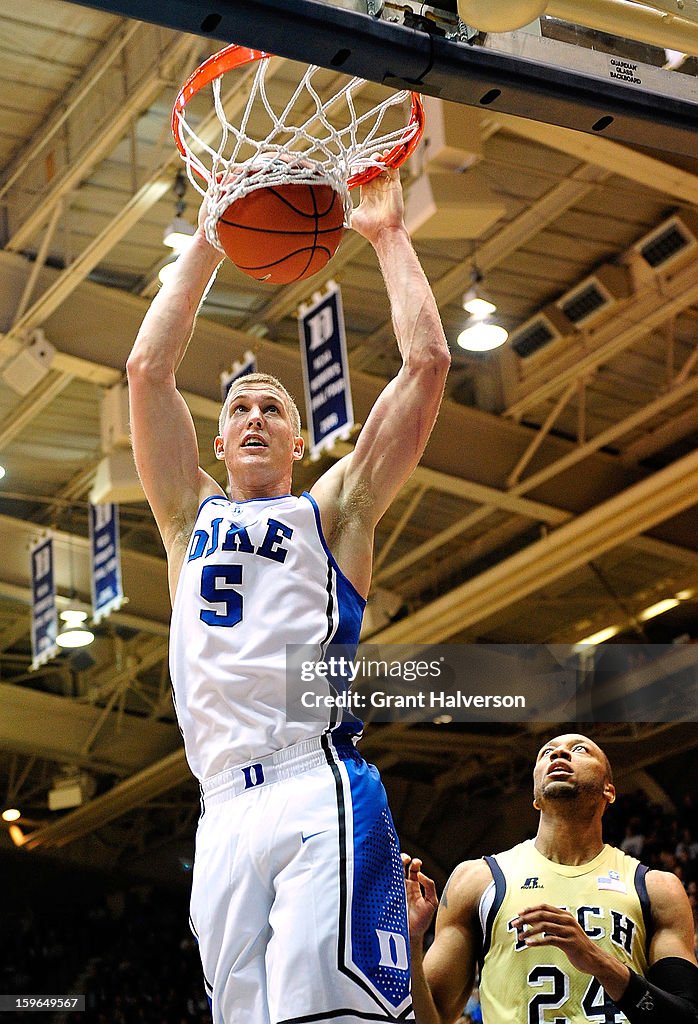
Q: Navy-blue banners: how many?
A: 4